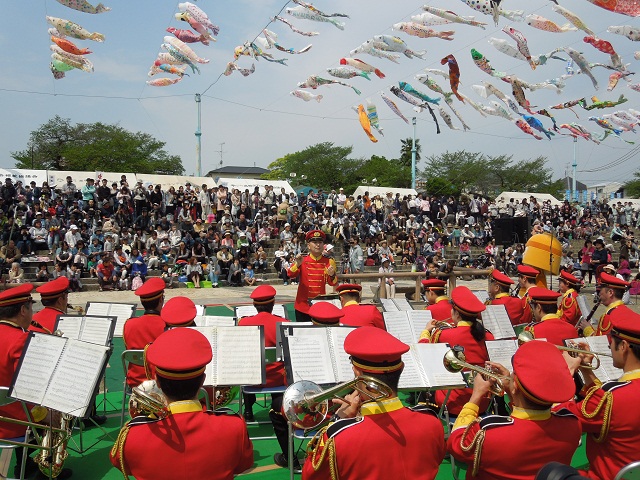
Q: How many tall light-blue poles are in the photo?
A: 3